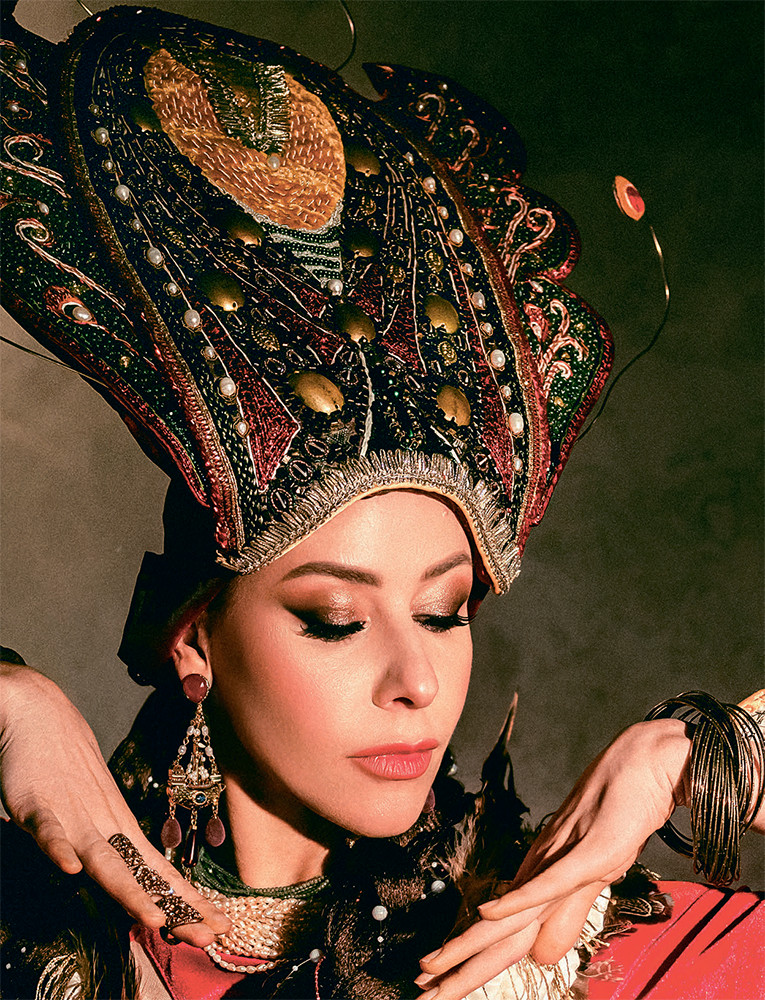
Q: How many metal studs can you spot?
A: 9